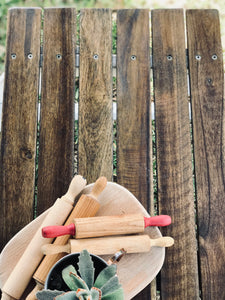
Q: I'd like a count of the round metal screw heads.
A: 8